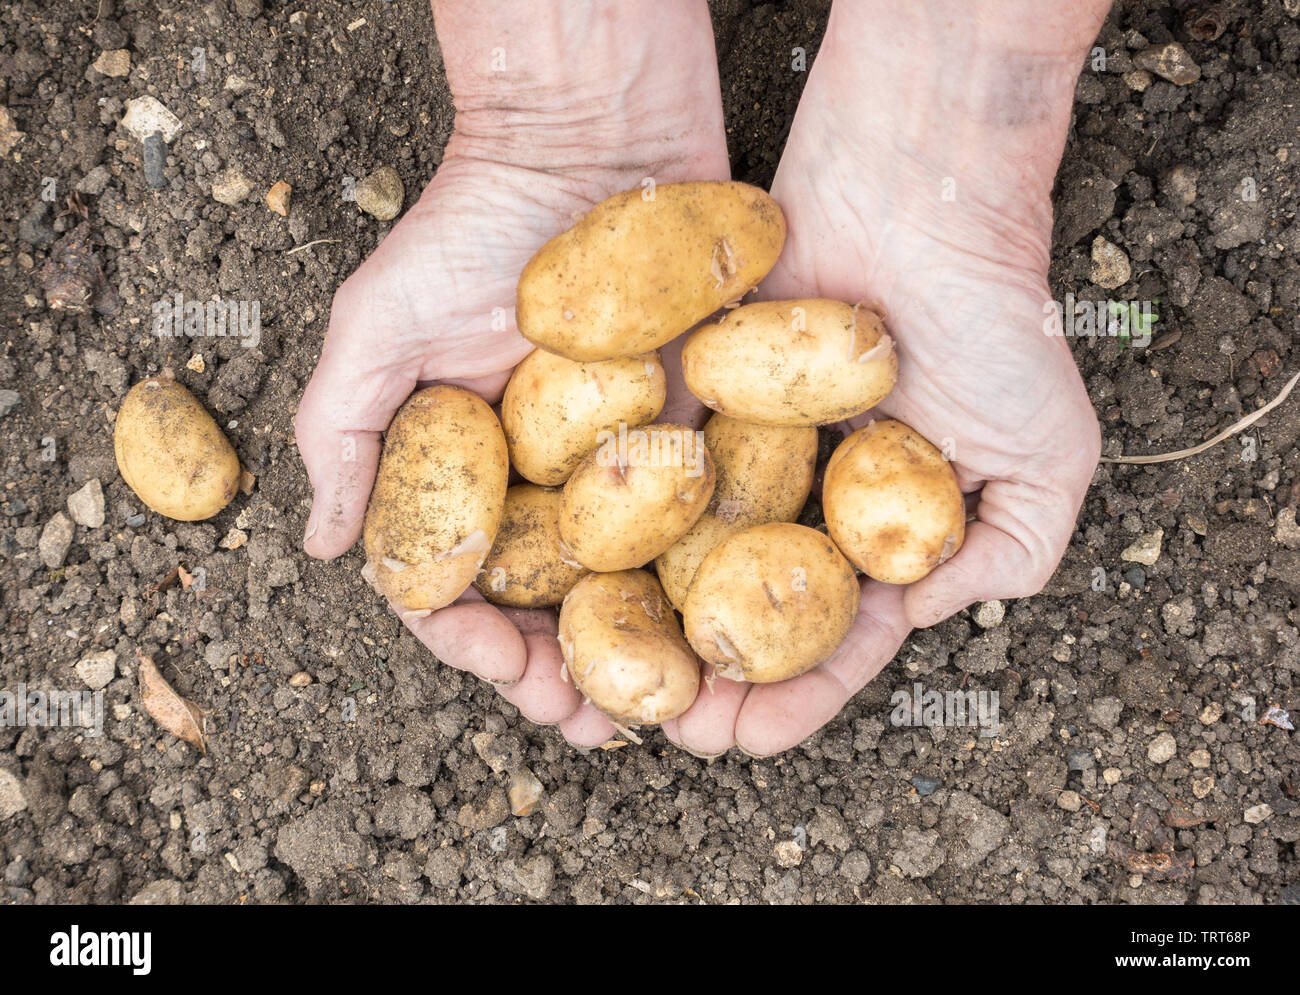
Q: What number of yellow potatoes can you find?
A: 11